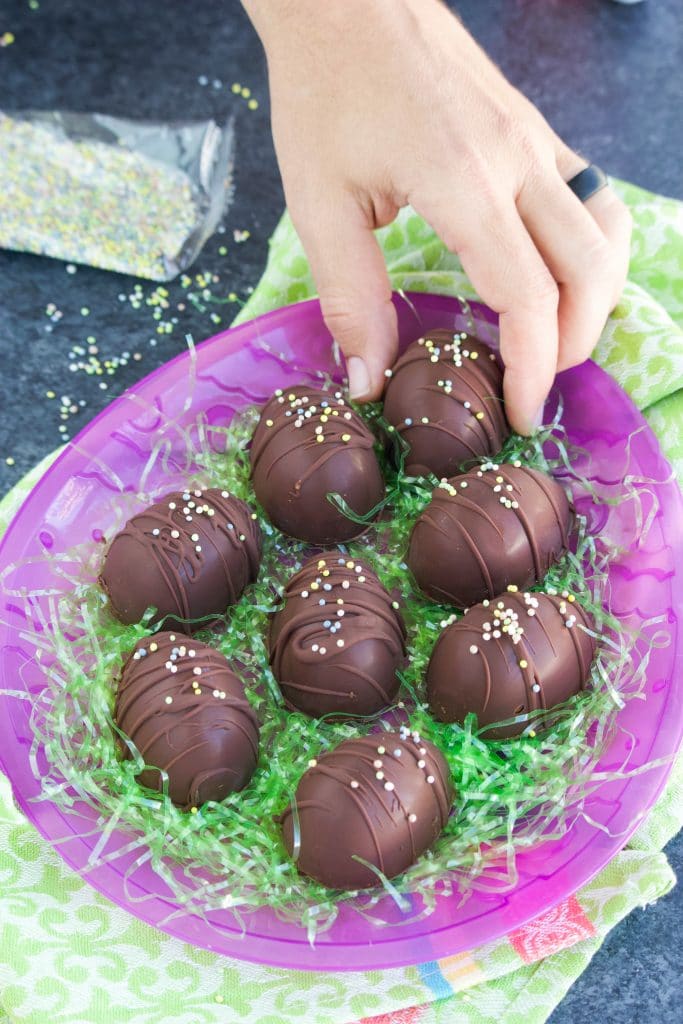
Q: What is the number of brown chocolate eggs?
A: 8